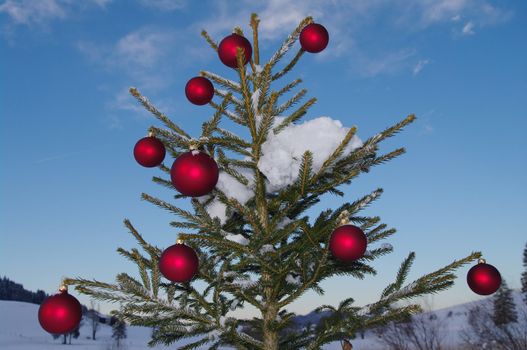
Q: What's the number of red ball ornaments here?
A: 9